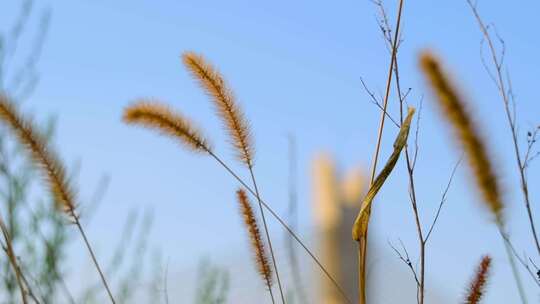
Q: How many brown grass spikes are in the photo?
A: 6